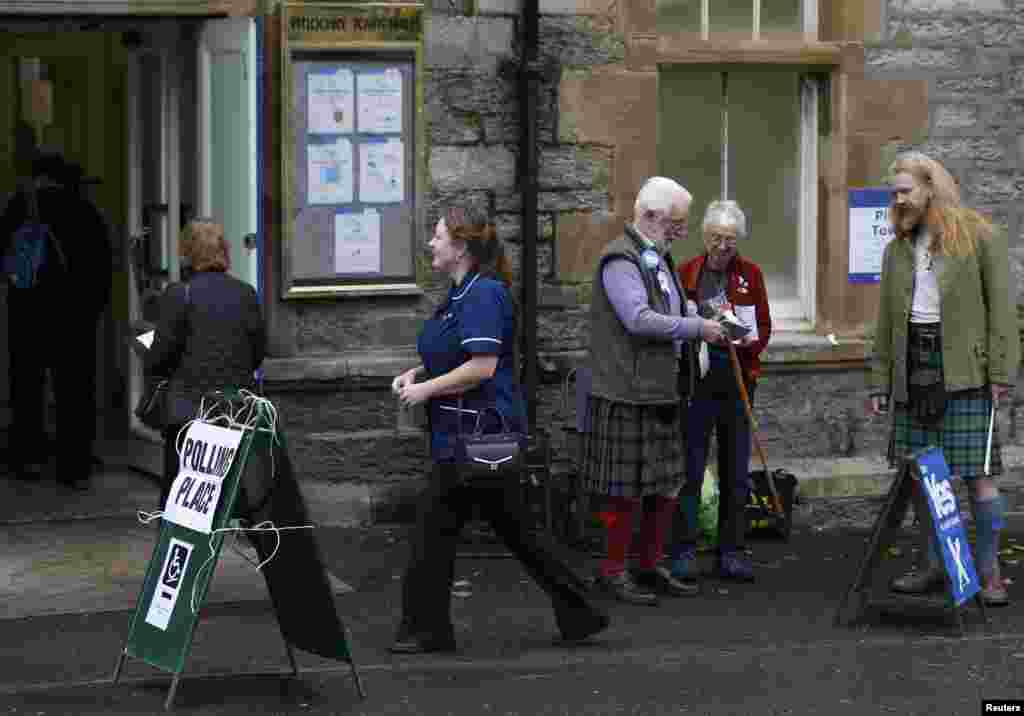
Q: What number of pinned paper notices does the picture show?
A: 5